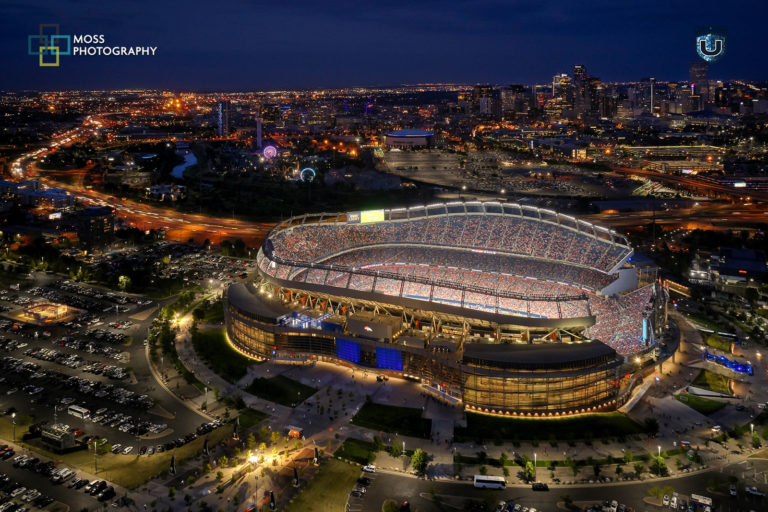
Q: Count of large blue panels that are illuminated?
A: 2